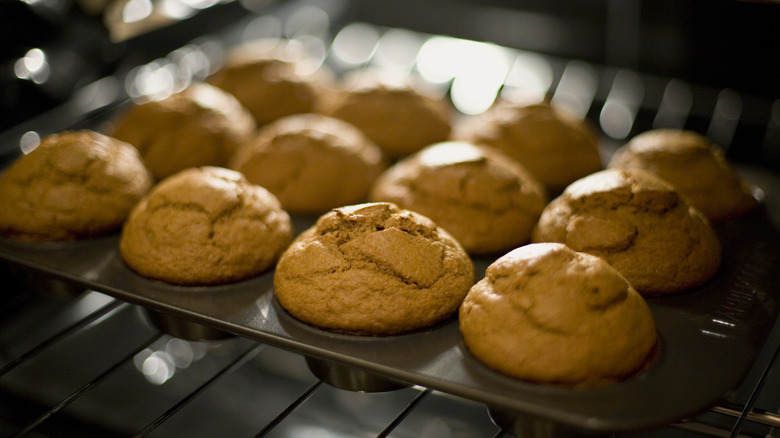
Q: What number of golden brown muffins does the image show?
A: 12